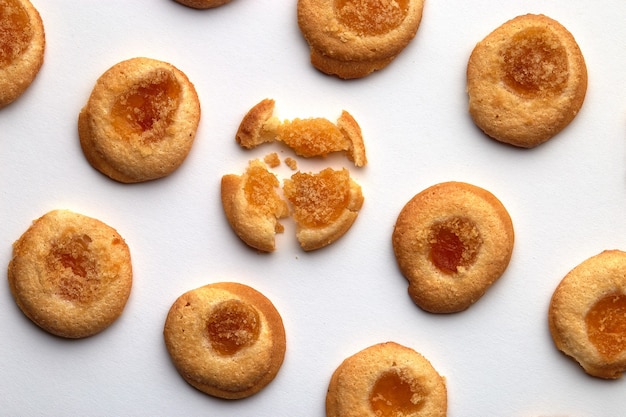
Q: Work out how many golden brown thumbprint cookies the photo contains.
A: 11